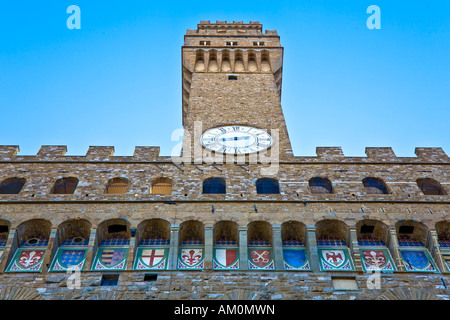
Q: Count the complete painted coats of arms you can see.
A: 11